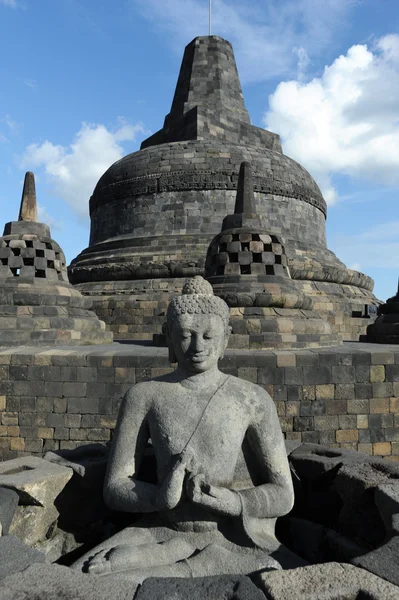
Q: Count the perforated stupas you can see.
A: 2